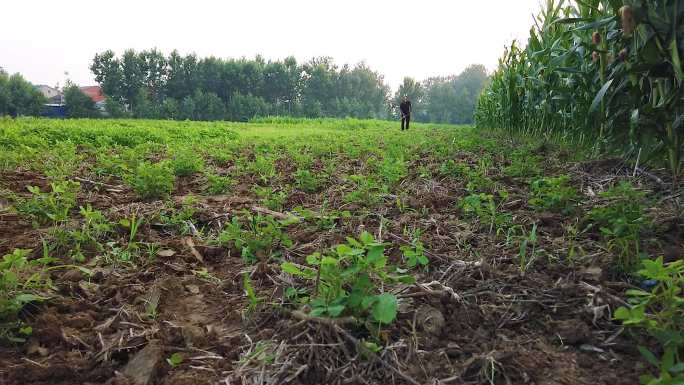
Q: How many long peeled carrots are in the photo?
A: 0